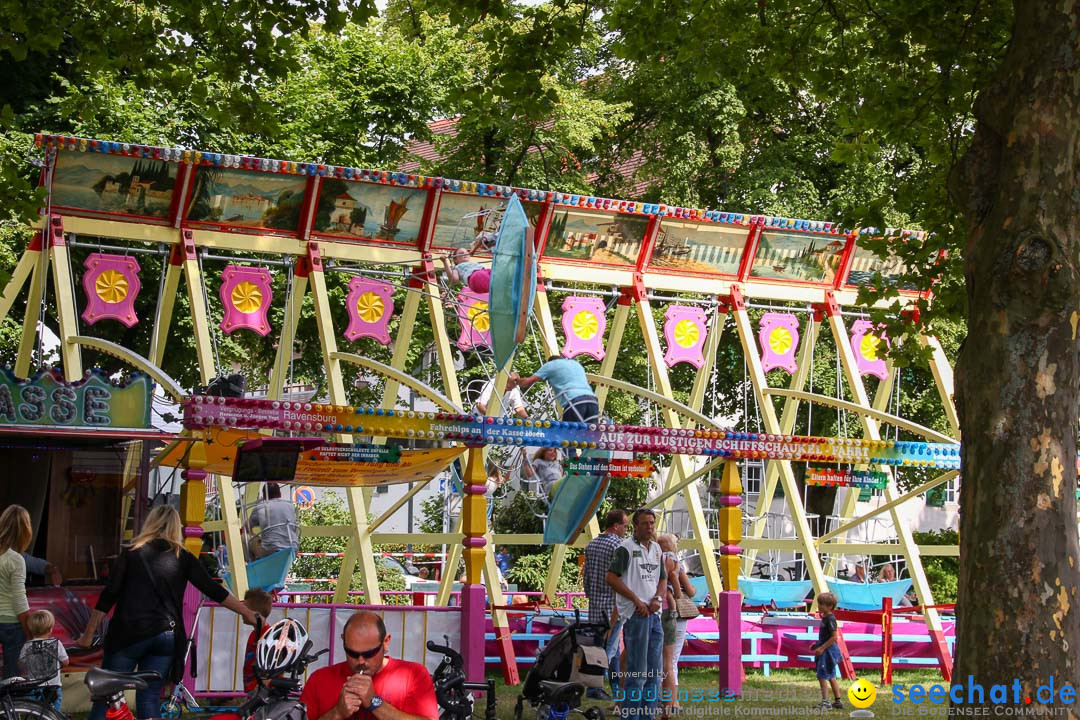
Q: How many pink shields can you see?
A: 8